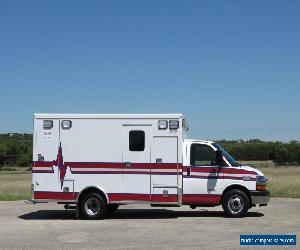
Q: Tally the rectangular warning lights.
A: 4